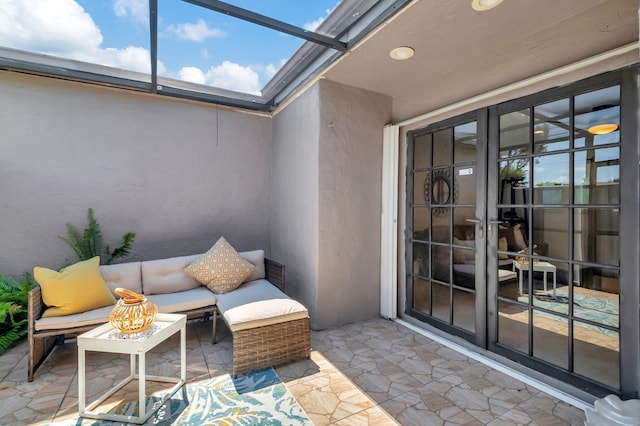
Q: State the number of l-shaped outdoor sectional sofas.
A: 1